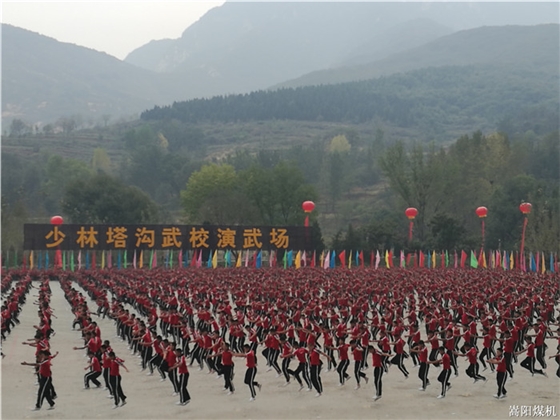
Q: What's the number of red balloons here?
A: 5